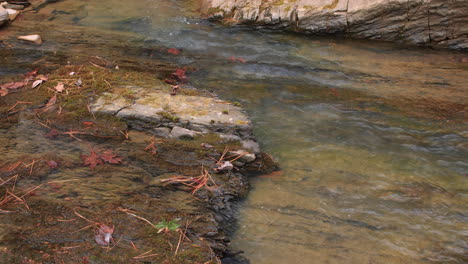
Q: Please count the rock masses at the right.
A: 1